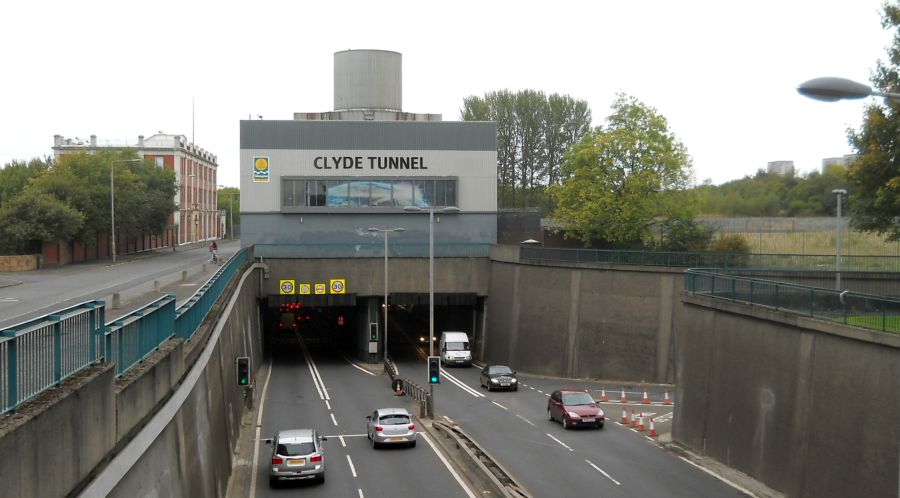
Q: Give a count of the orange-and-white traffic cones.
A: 9